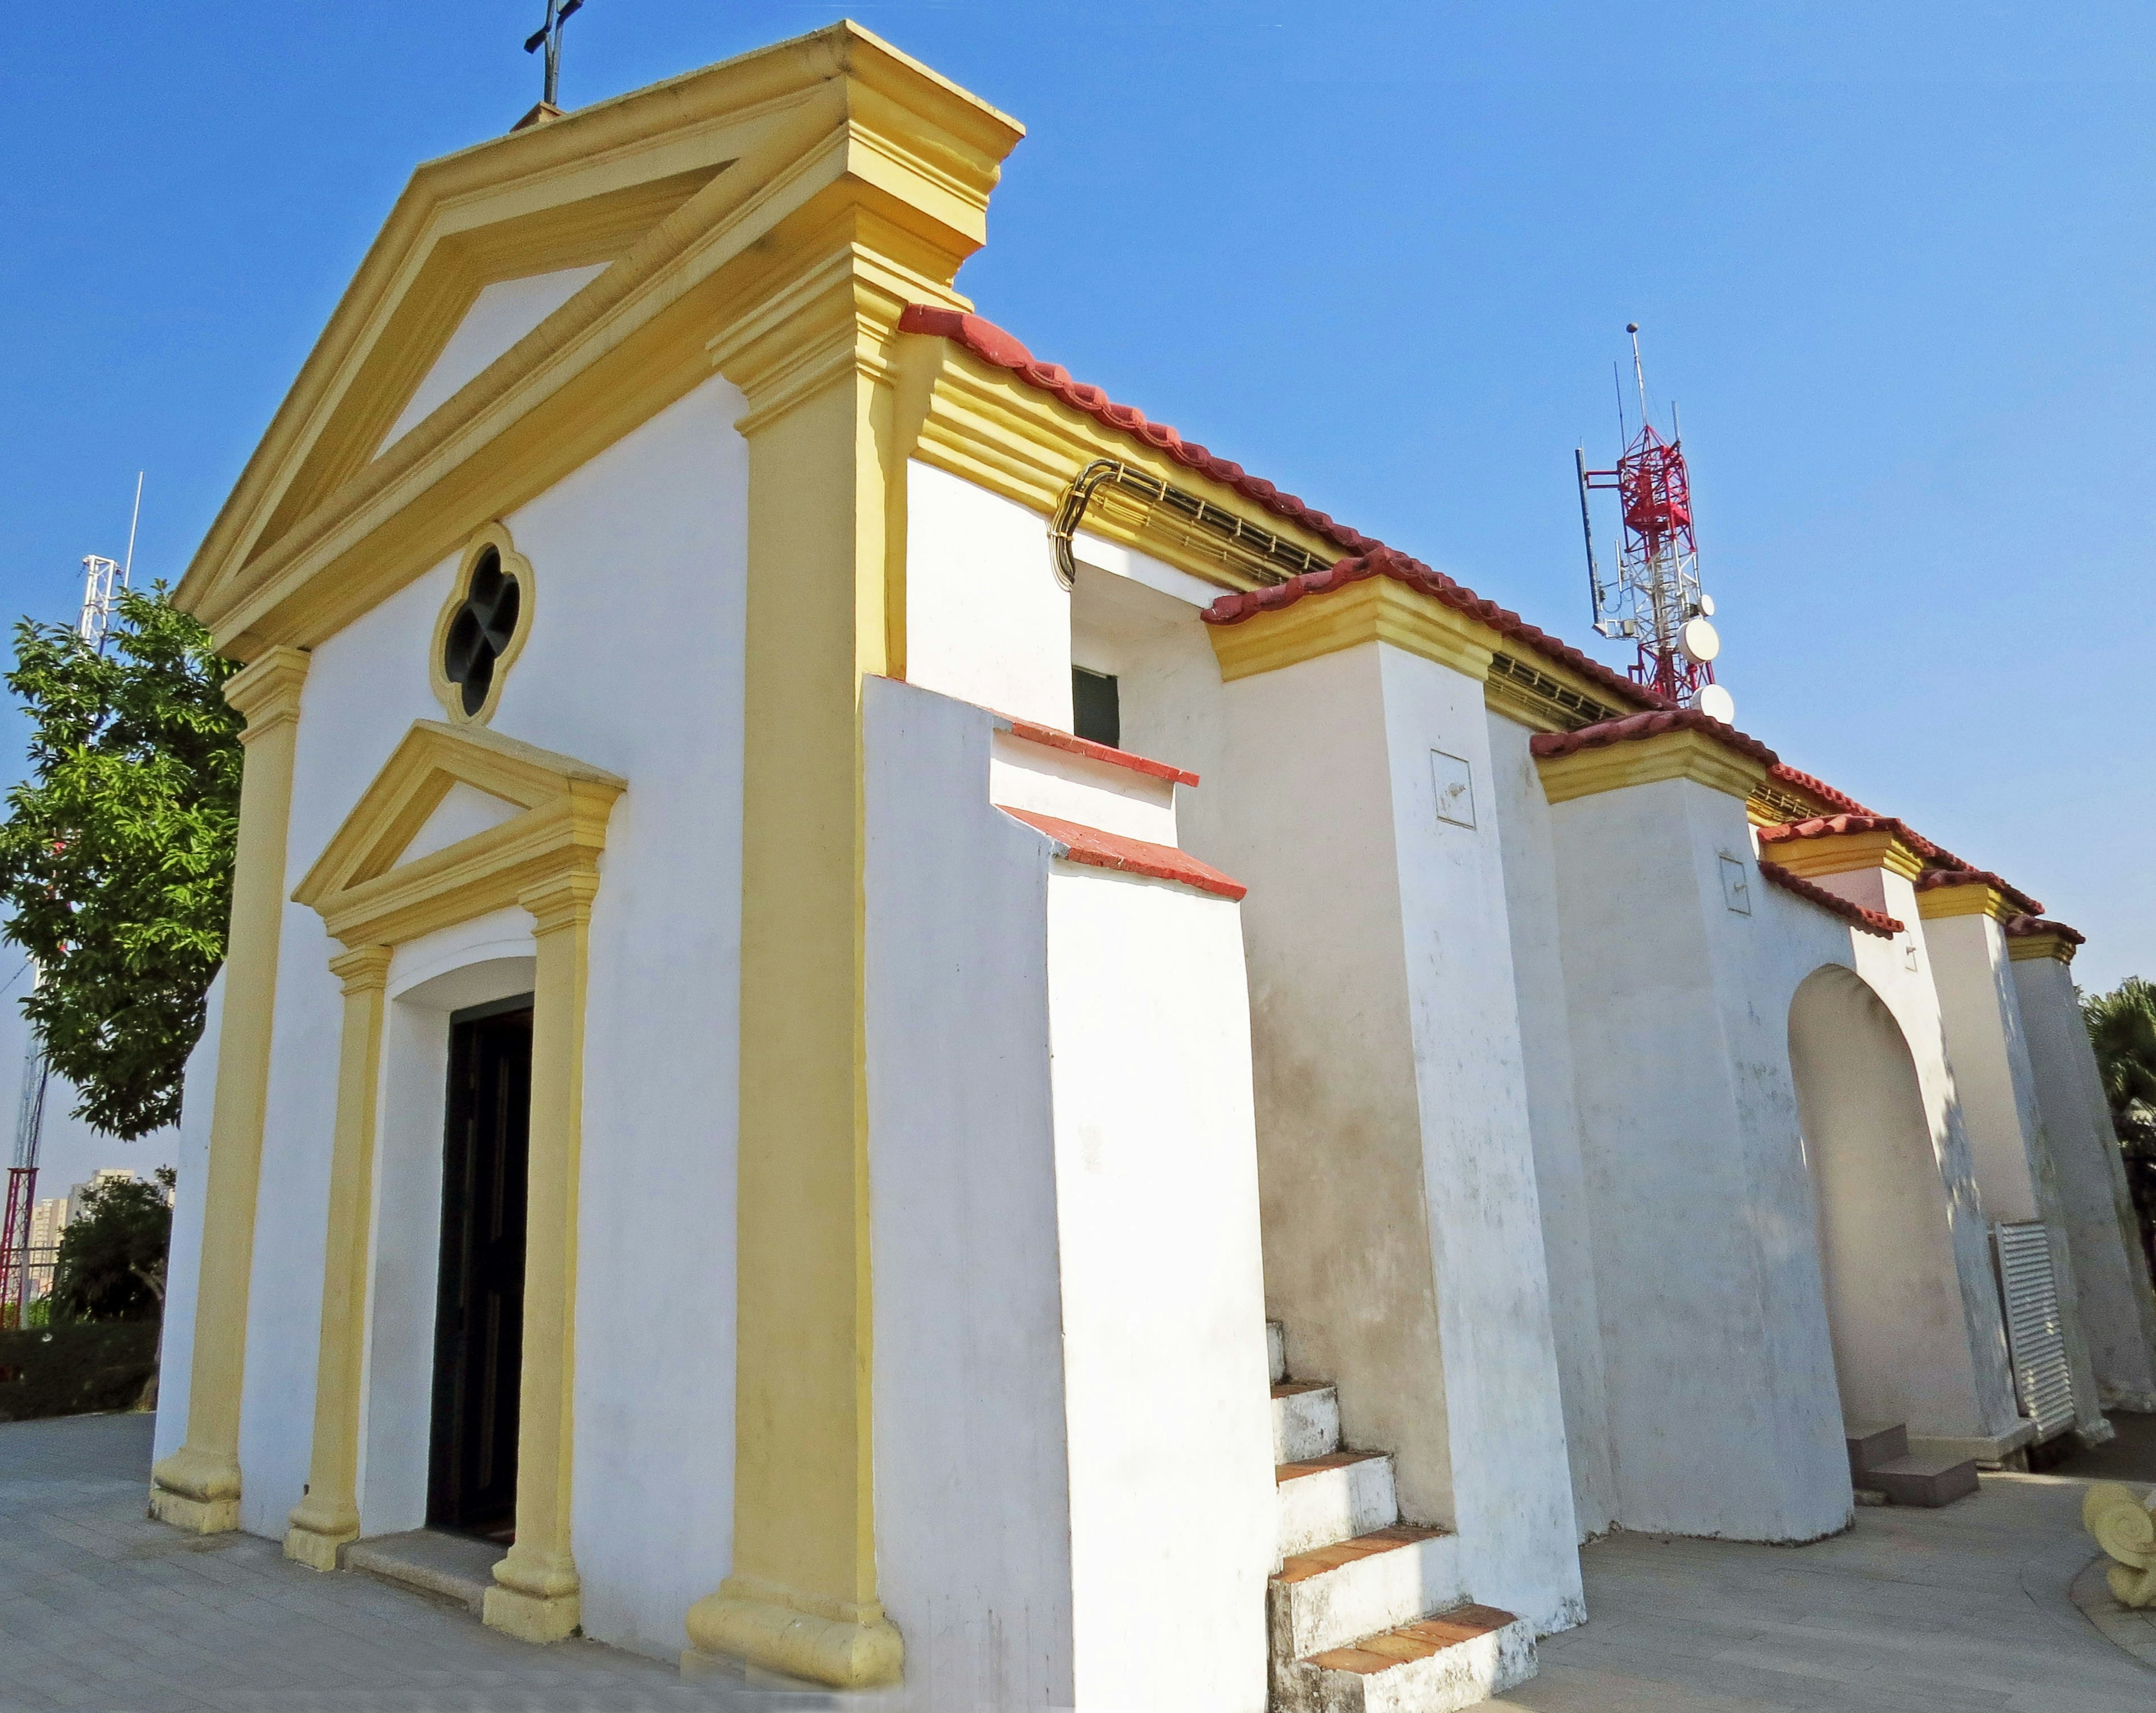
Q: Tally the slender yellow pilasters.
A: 4